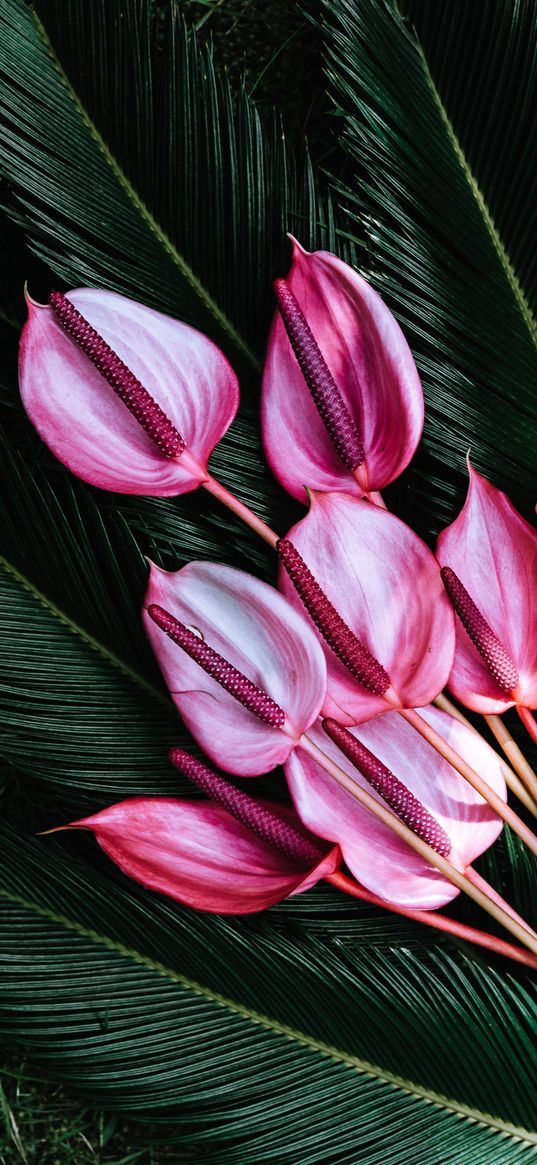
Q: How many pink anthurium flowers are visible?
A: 7